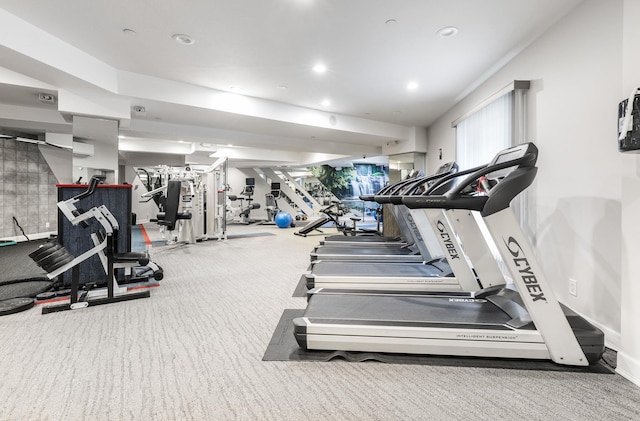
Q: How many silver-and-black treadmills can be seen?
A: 4